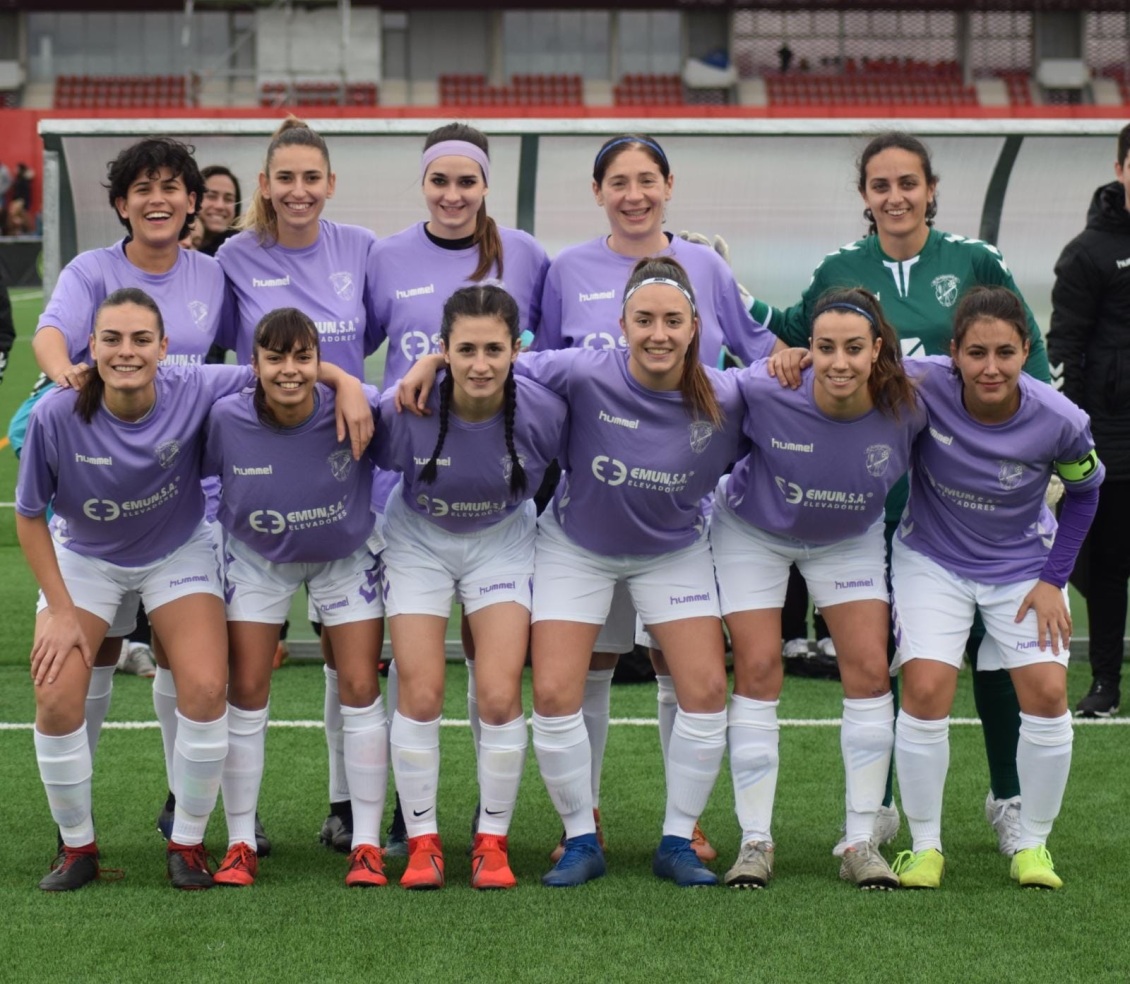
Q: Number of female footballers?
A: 11